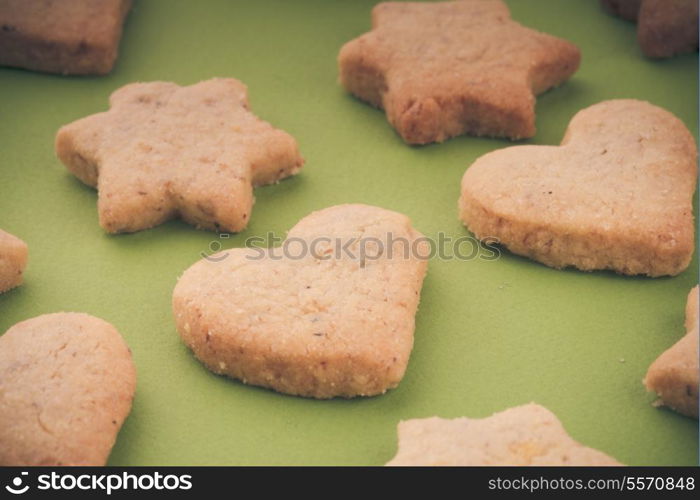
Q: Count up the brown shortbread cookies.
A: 10